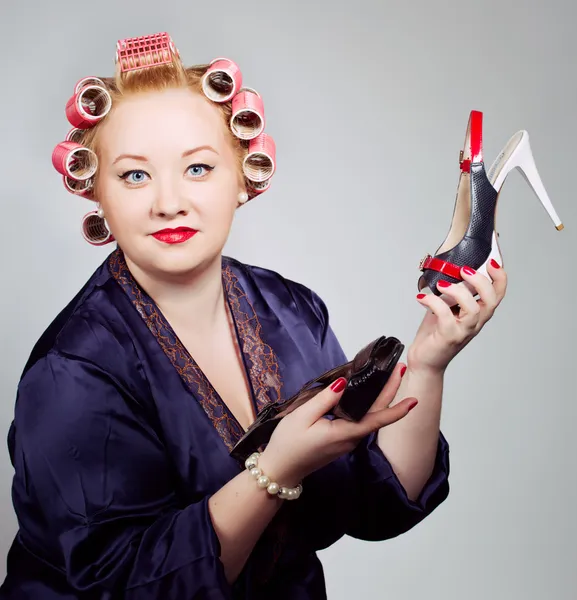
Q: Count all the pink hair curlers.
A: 11